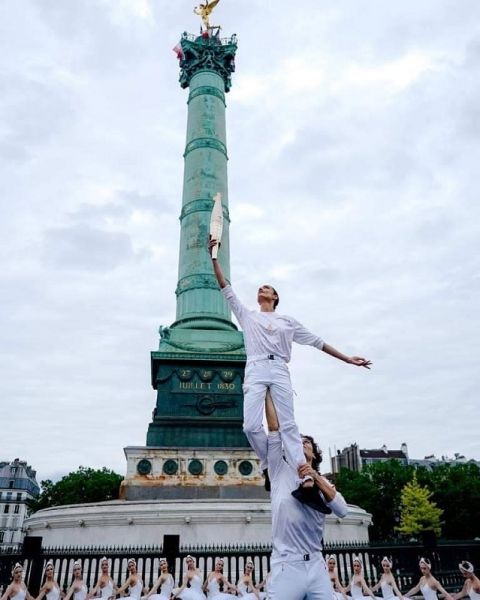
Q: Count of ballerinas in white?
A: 14